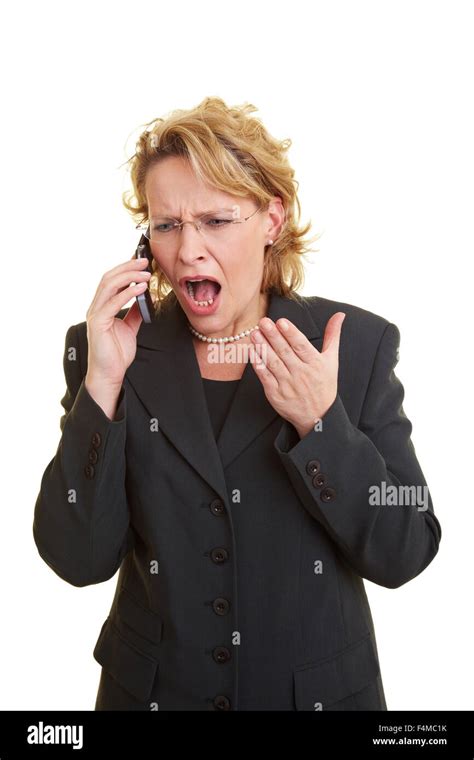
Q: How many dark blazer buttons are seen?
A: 11